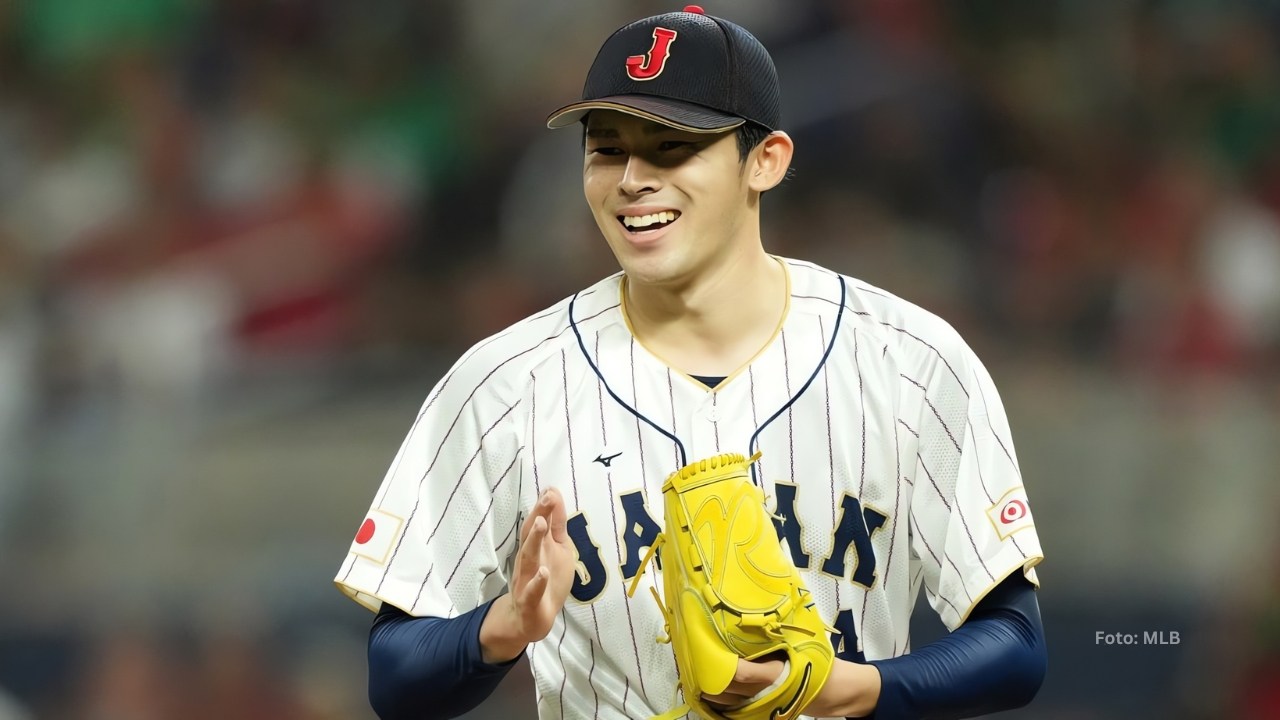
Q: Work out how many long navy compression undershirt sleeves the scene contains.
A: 2